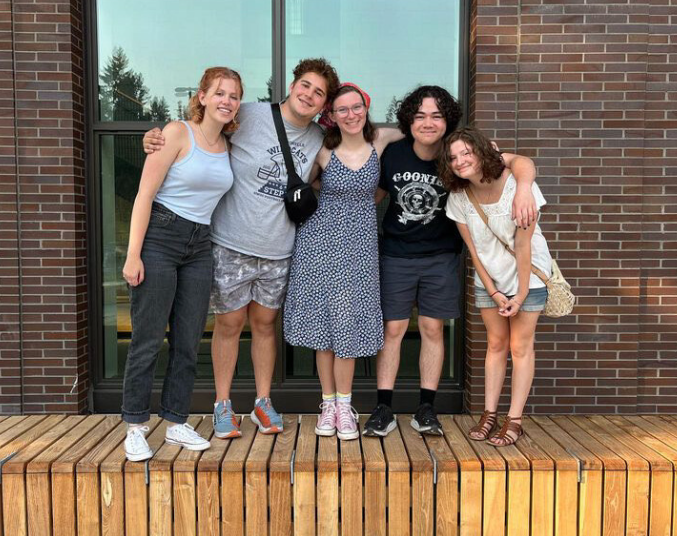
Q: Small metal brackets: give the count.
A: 5